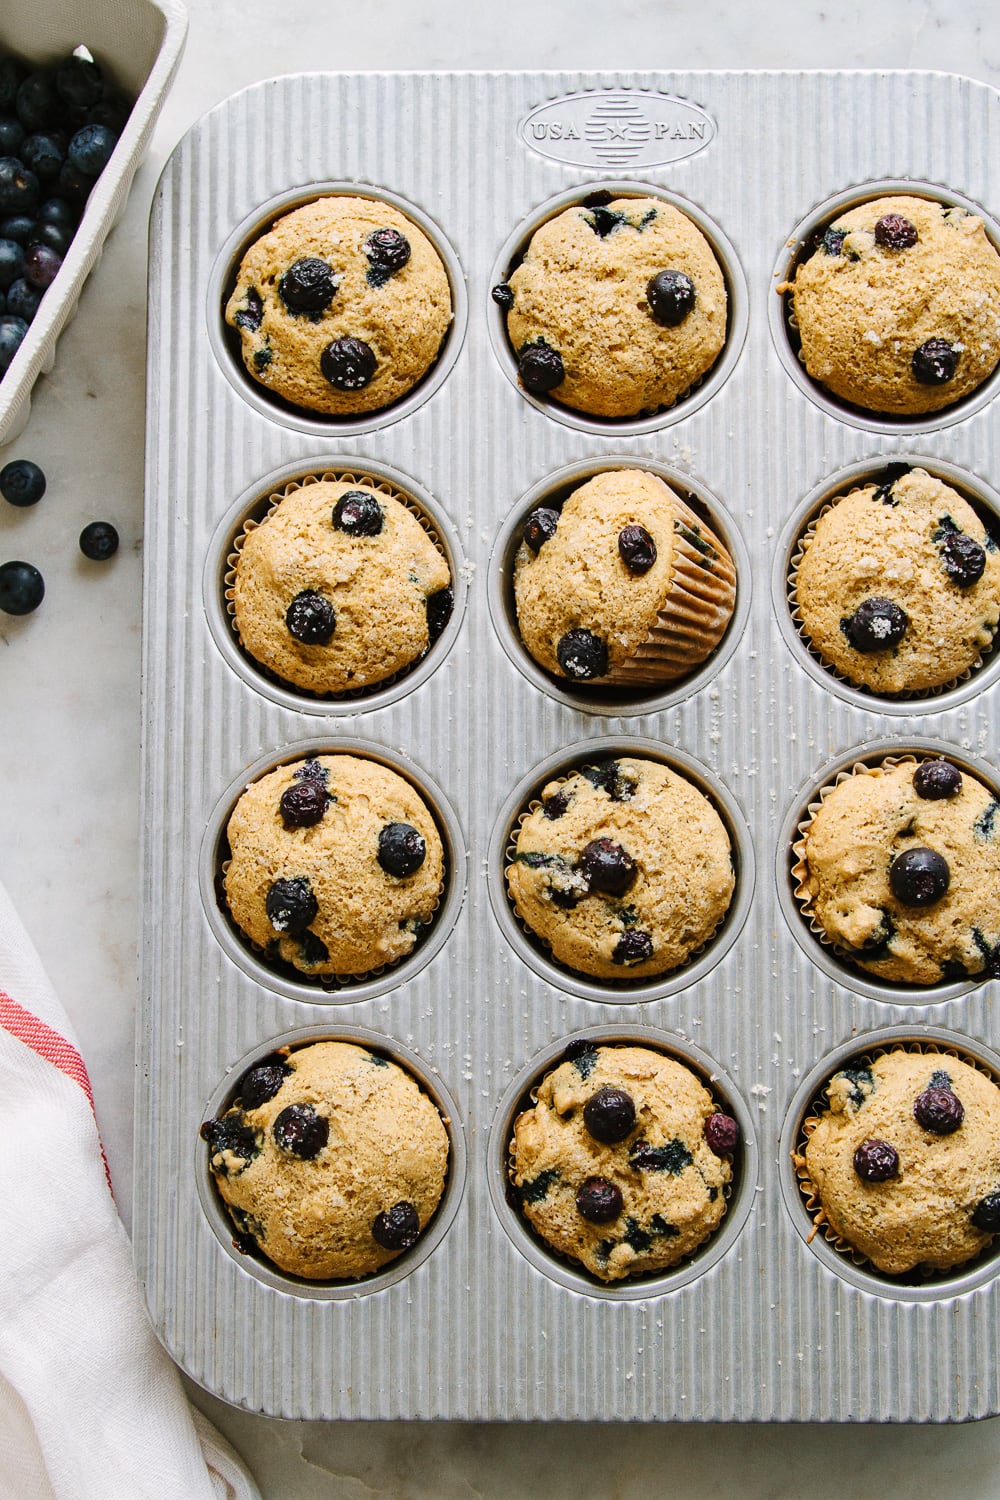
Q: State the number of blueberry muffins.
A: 12